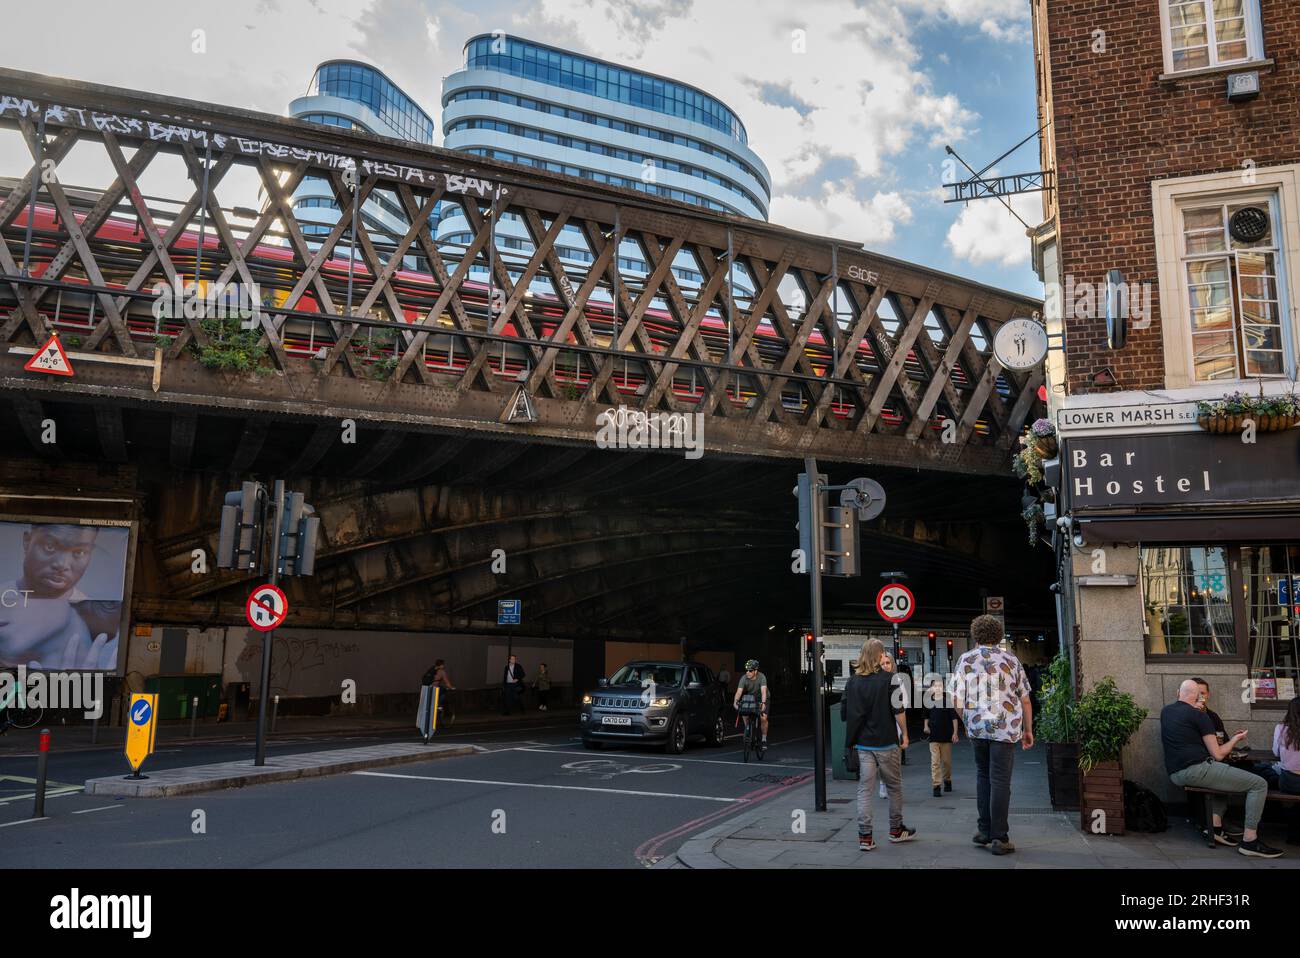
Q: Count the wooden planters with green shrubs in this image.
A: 2